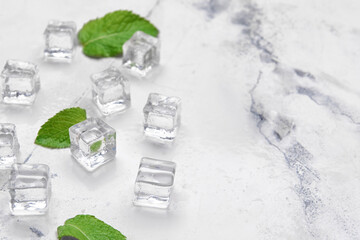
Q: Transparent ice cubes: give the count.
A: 9